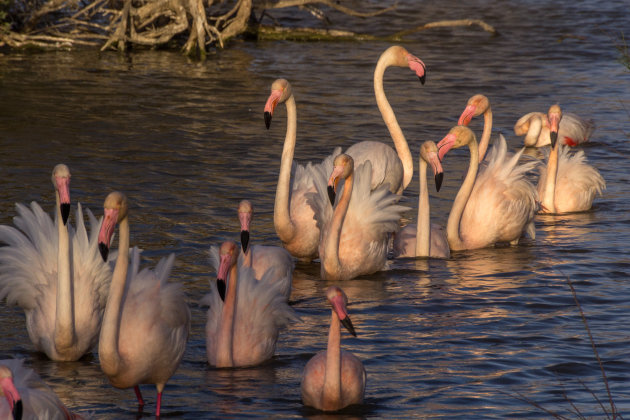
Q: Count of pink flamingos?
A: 14